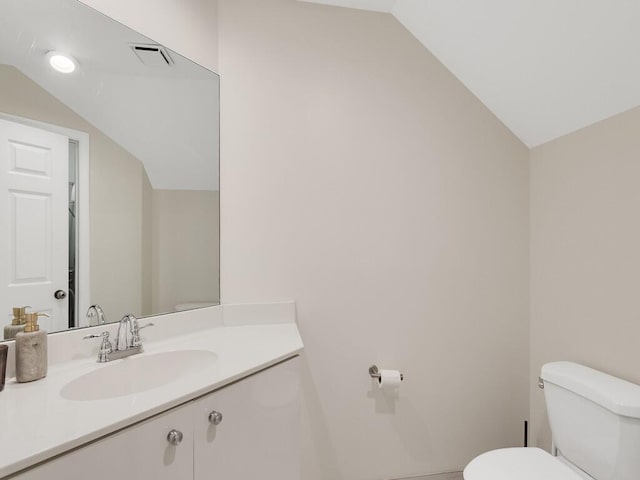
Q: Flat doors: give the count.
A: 2